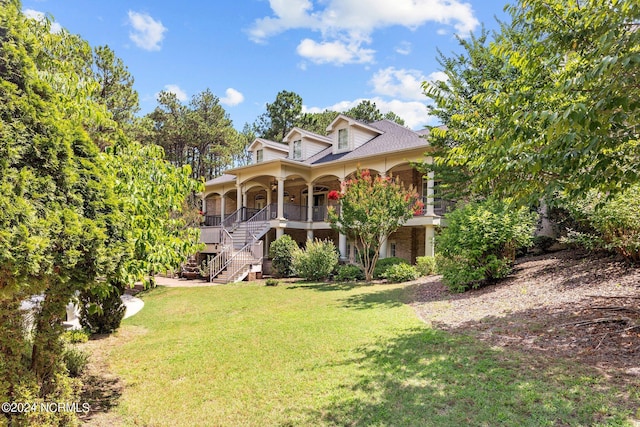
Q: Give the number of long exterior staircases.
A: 1